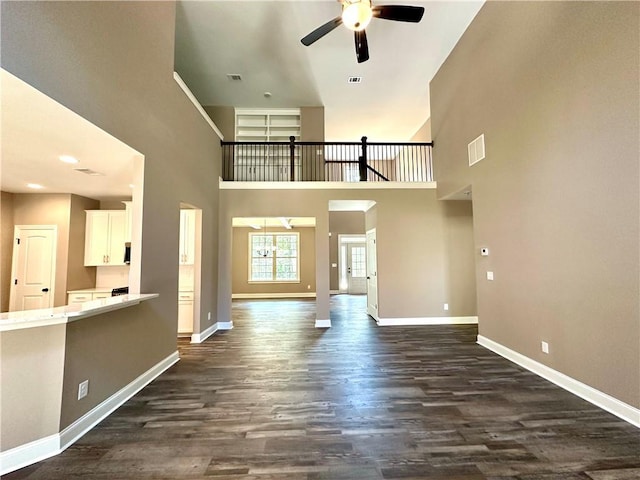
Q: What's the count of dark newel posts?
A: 2